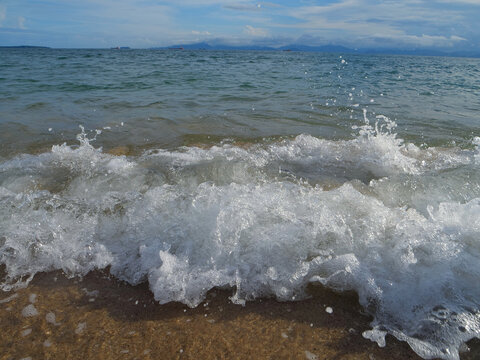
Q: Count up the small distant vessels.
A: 3